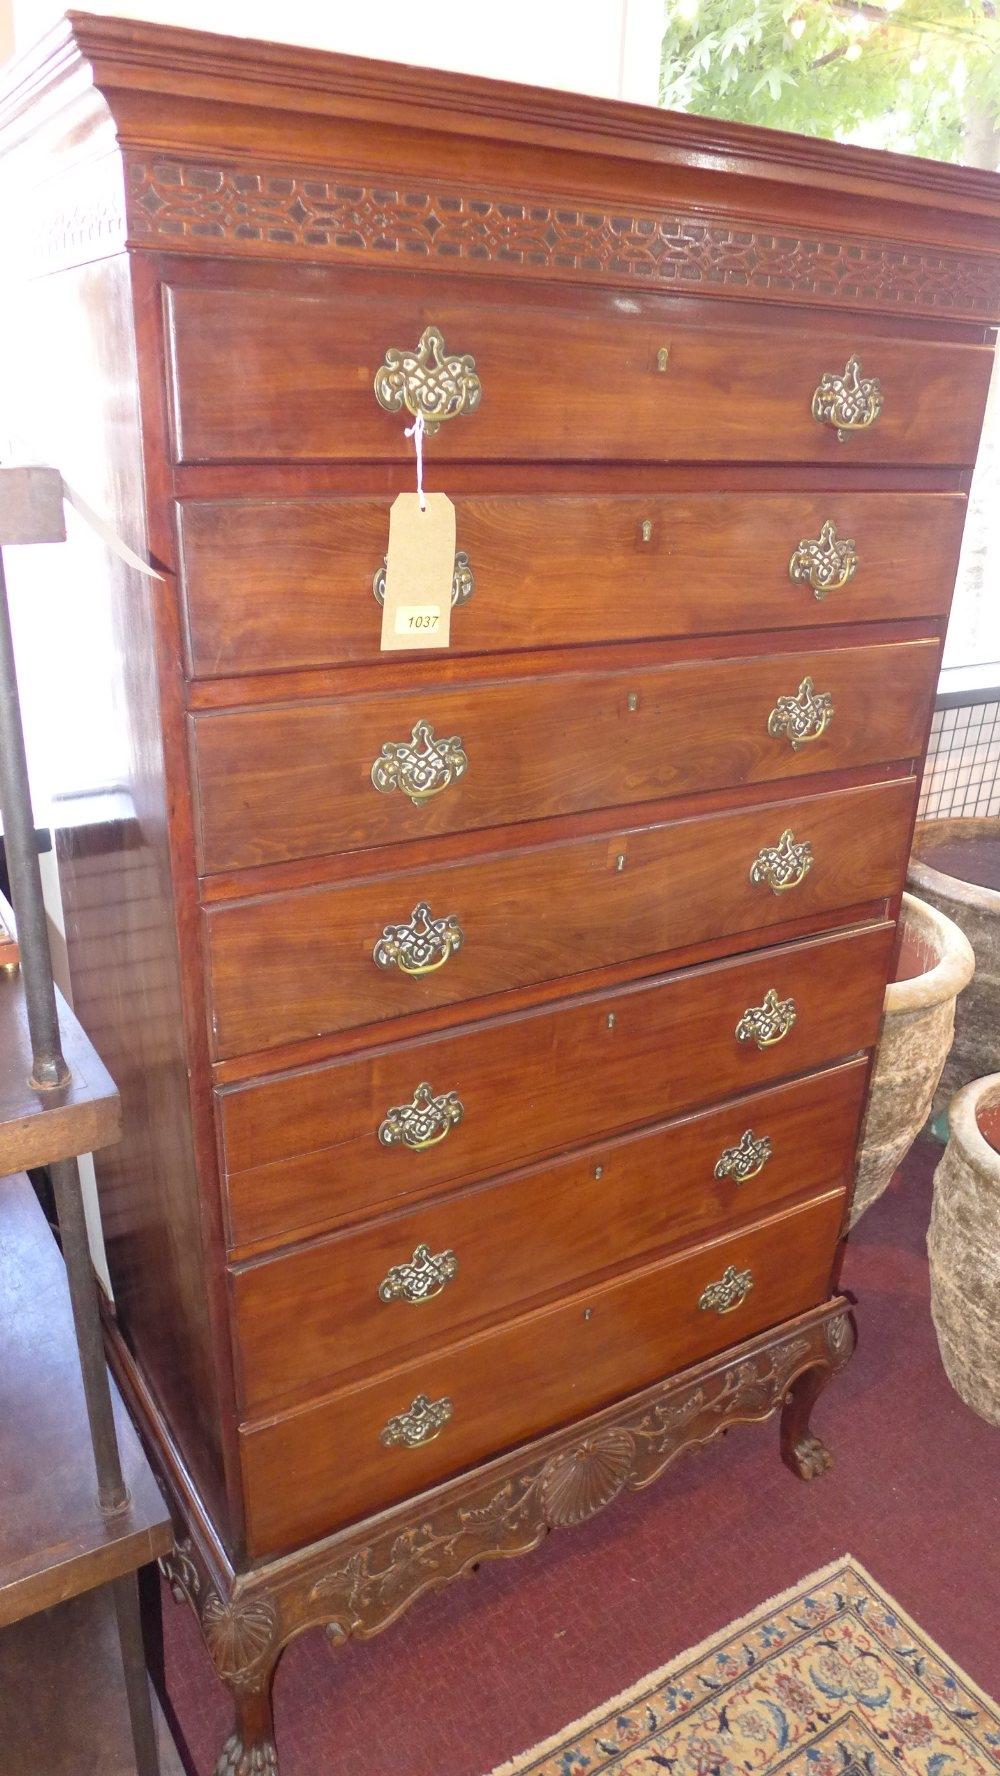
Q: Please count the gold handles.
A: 14